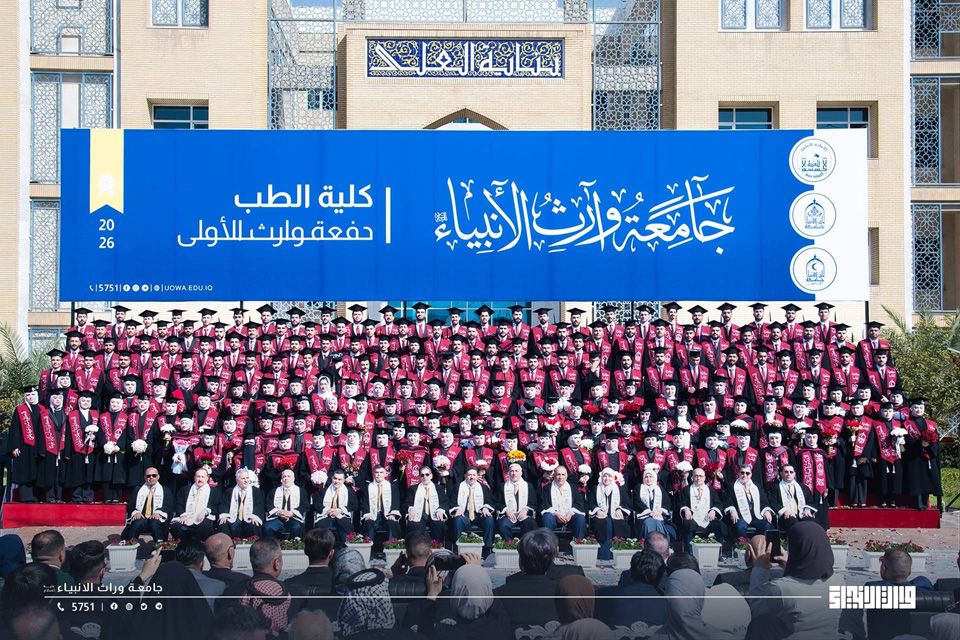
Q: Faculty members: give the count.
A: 15